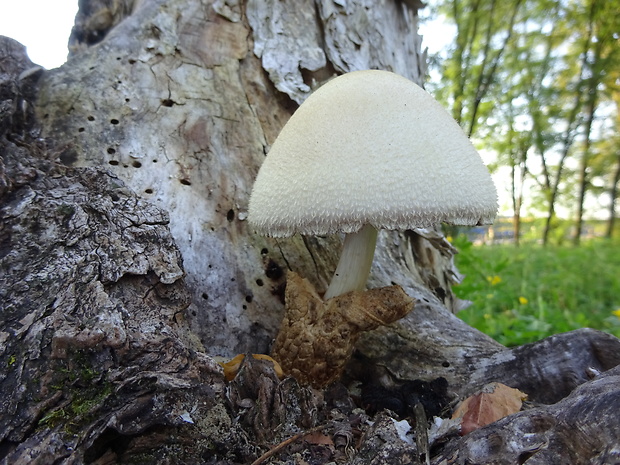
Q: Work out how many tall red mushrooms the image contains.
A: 0